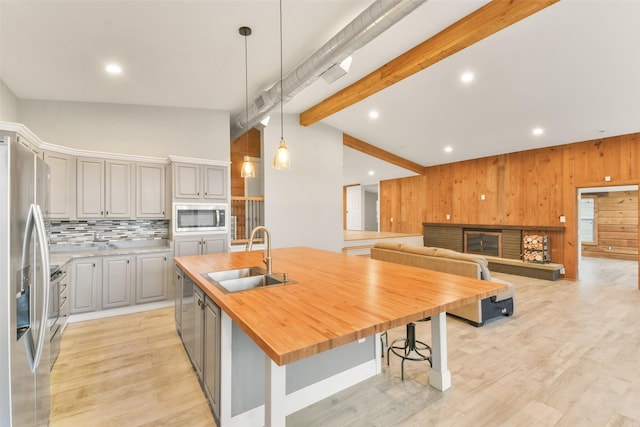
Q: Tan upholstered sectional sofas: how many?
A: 1